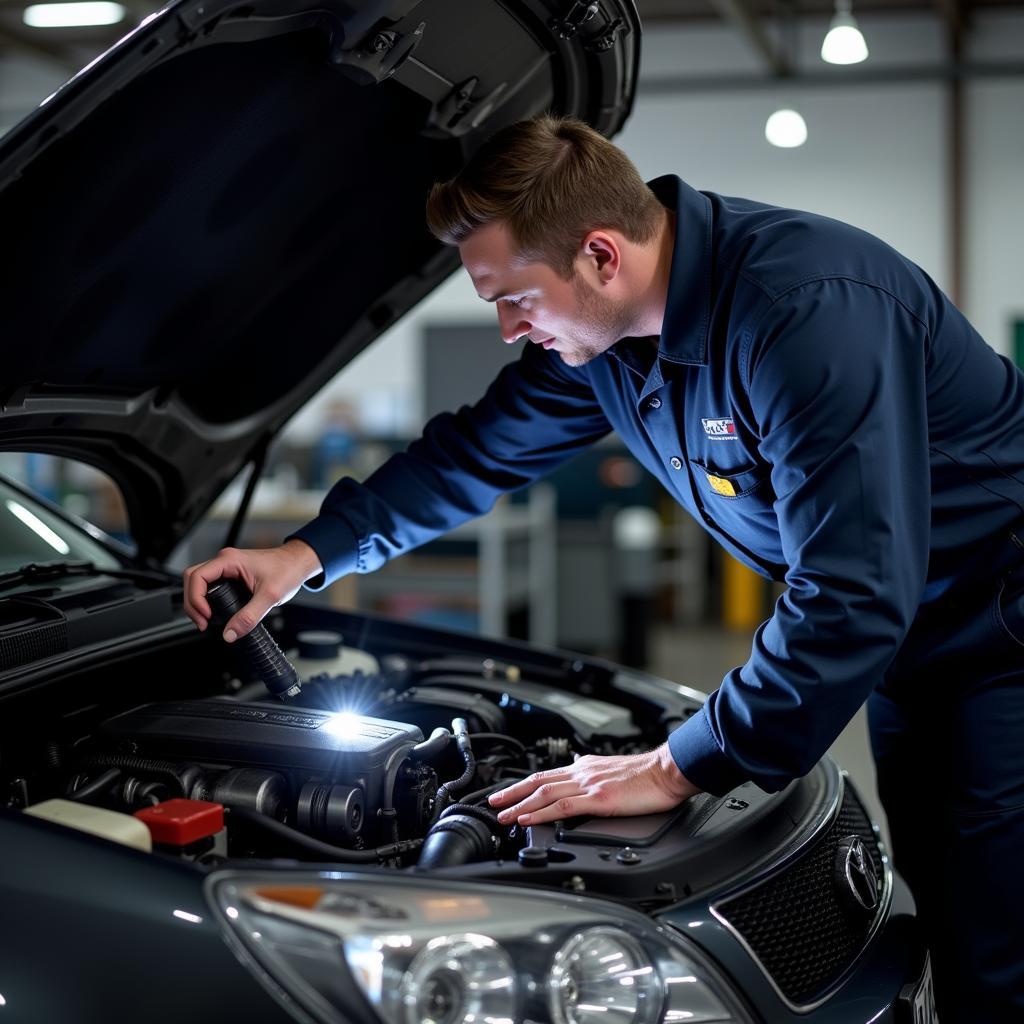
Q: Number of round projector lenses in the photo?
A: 2